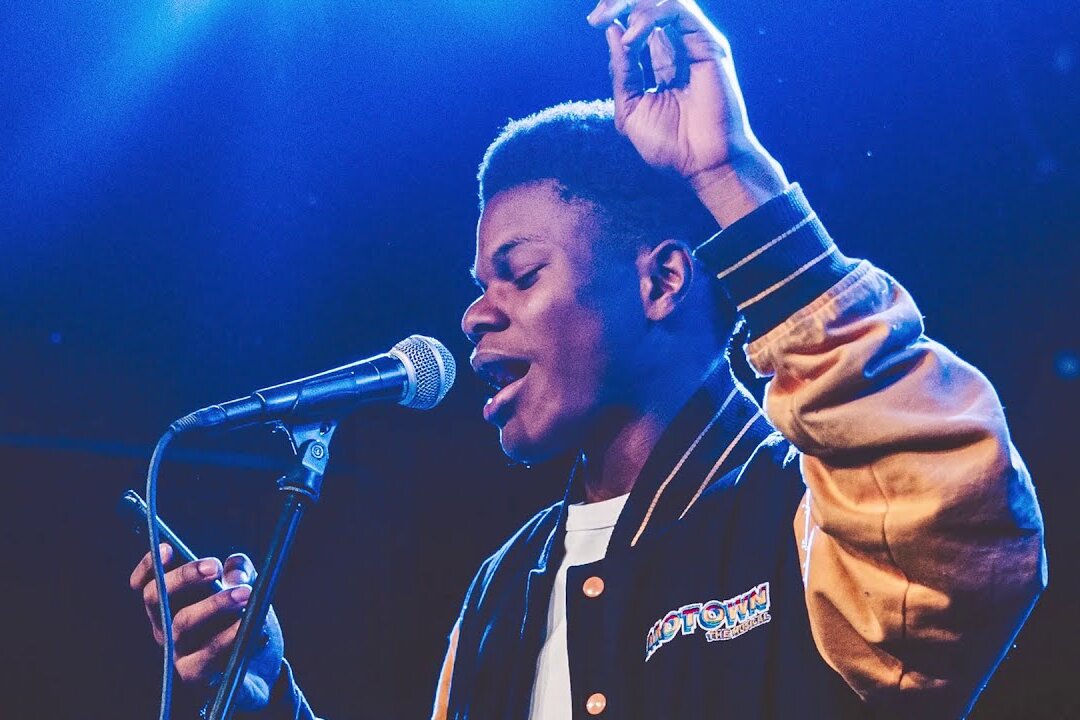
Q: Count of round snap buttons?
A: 2